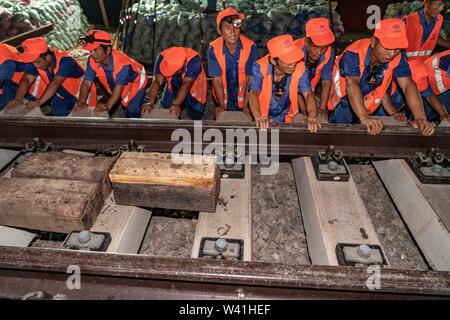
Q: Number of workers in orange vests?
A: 10